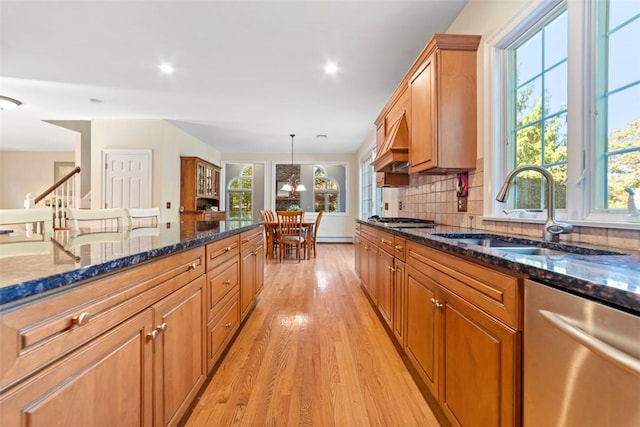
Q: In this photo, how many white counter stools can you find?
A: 3